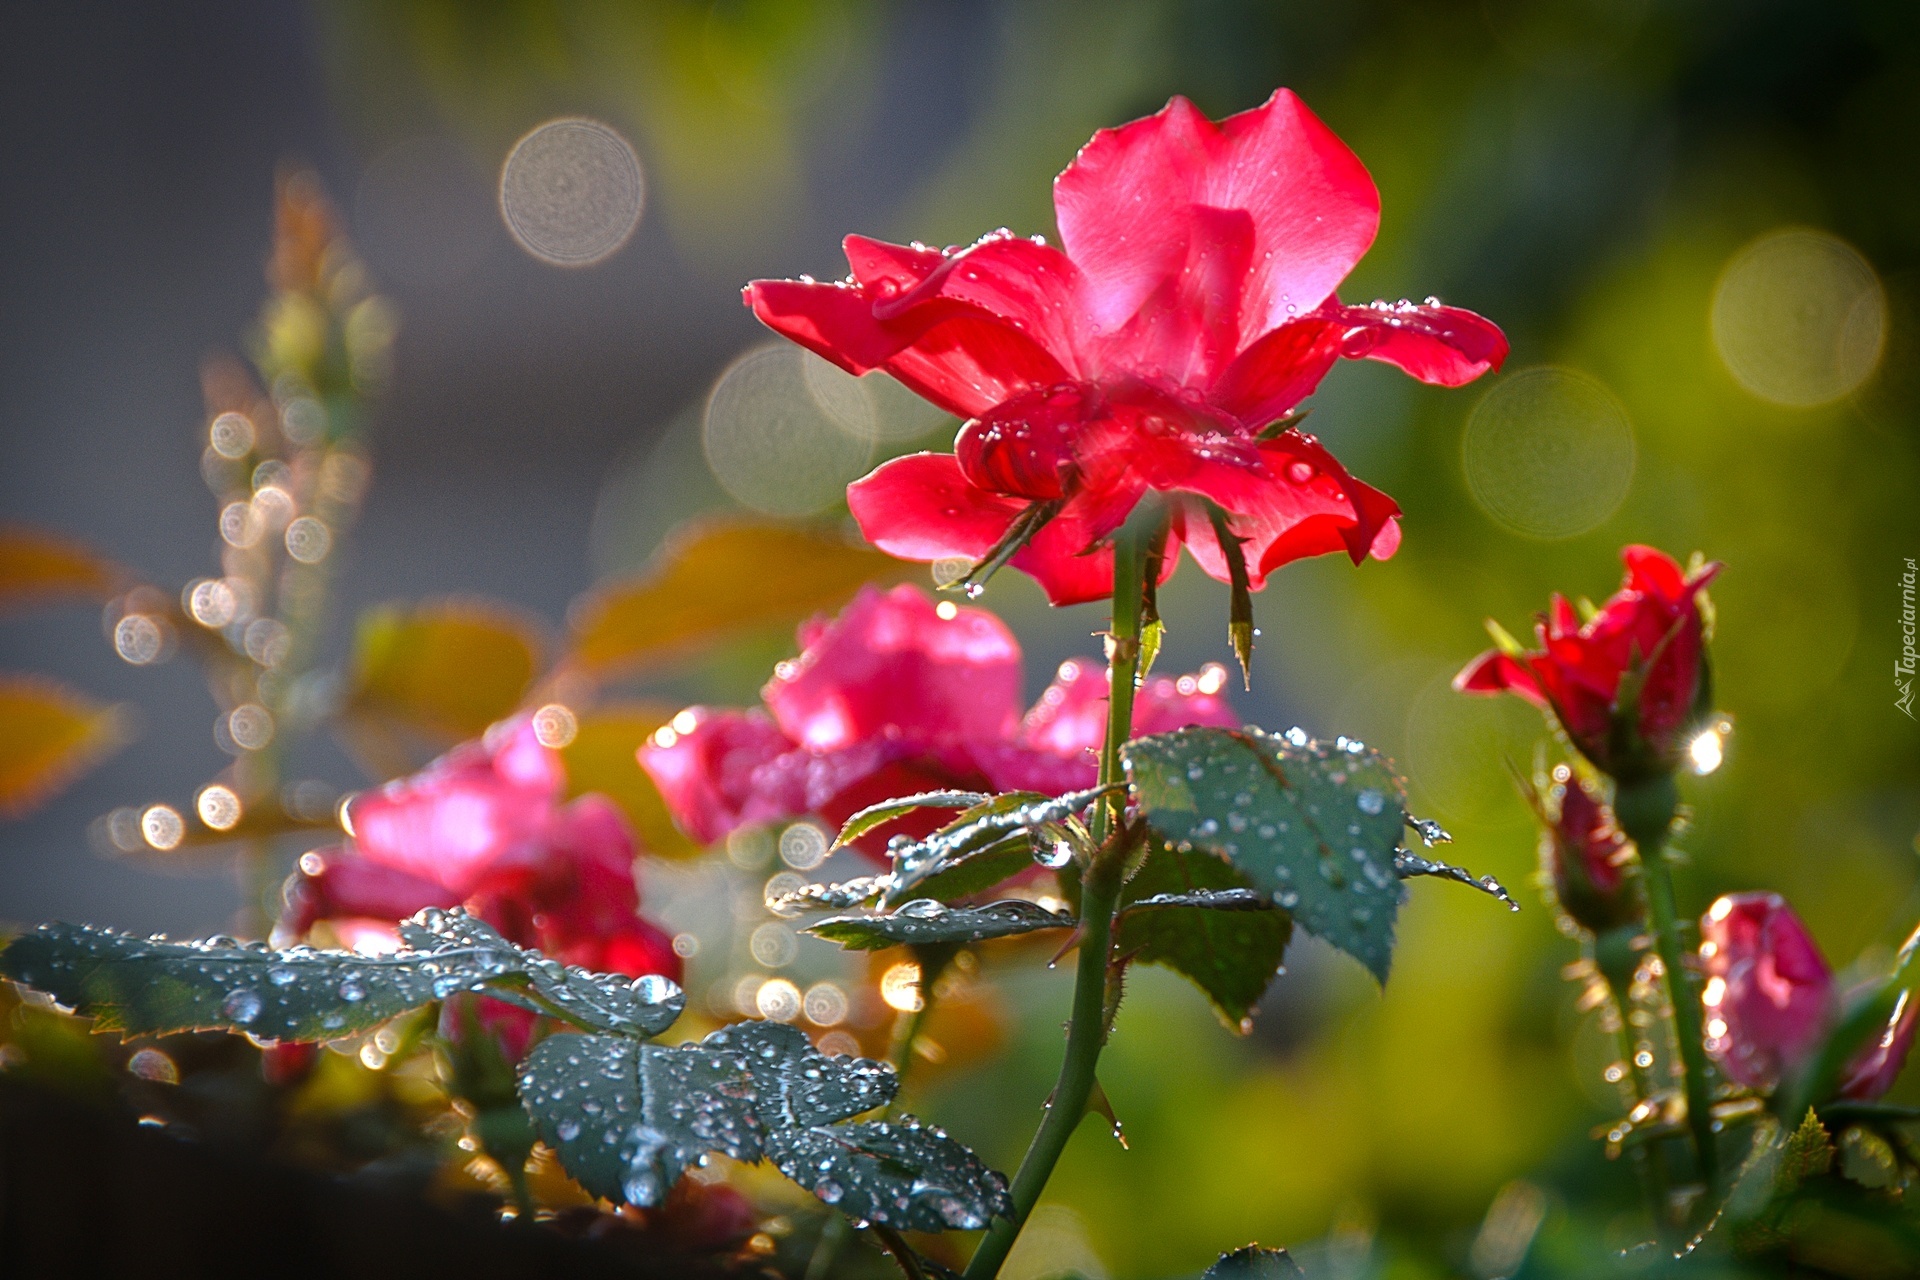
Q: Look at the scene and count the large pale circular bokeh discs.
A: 5